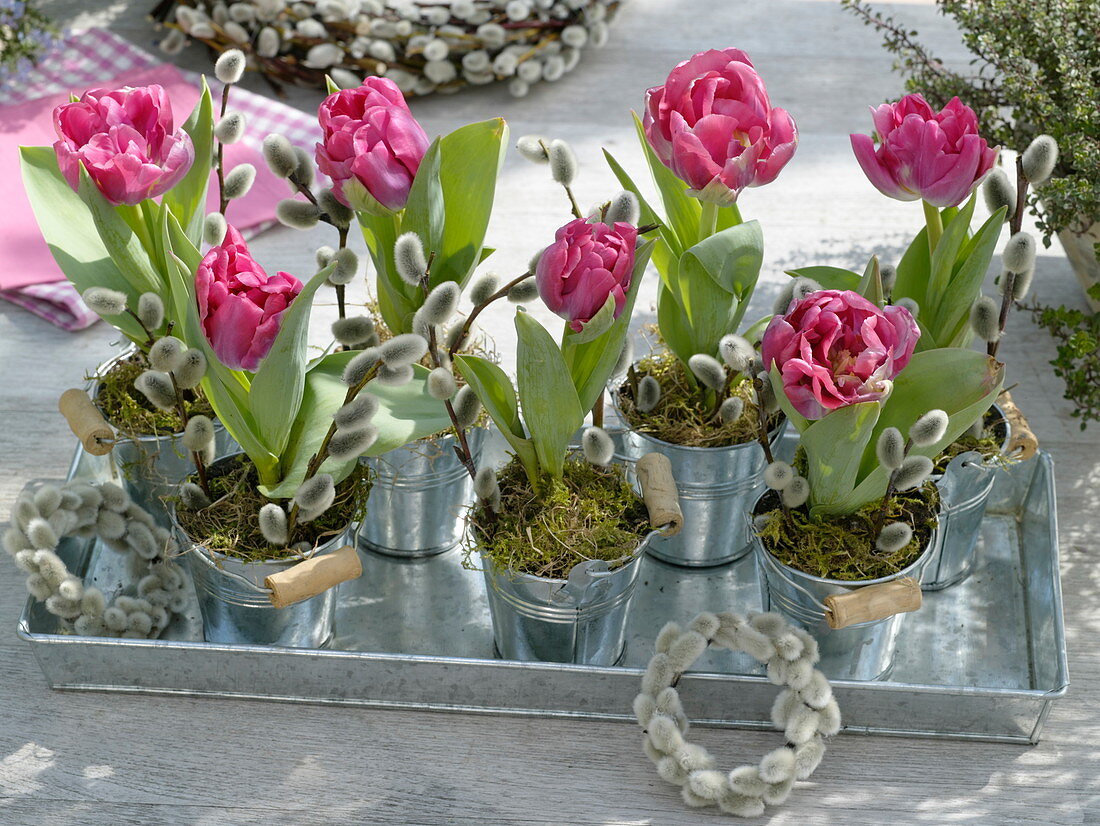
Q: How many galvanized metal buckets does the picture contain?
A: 7